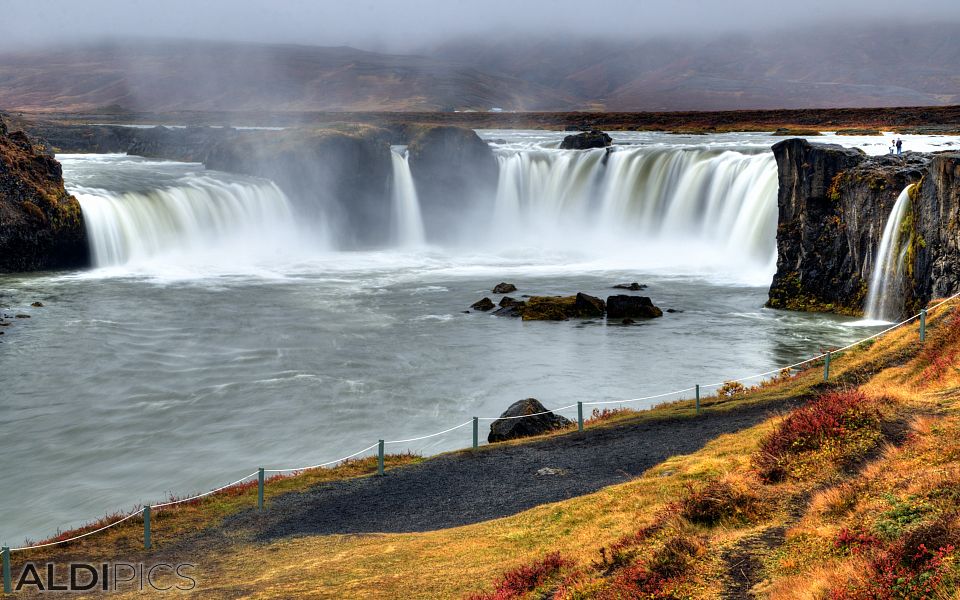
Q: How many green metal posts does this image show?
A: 9